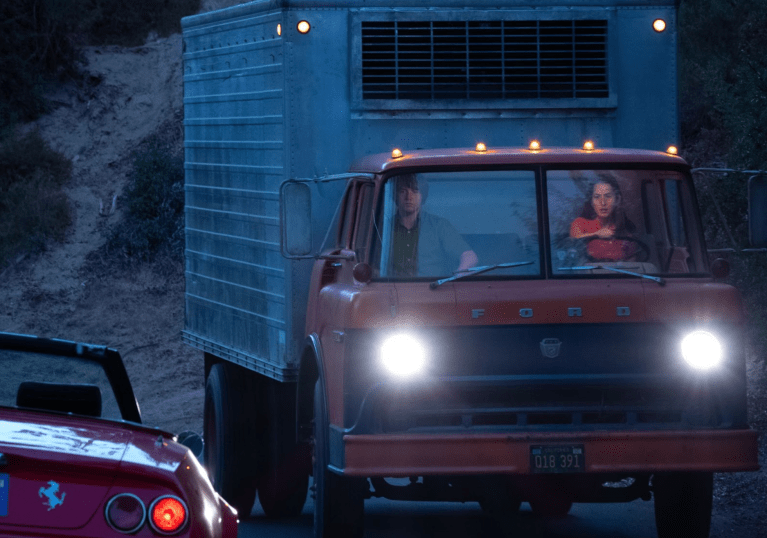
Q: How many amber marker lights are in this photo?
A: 8